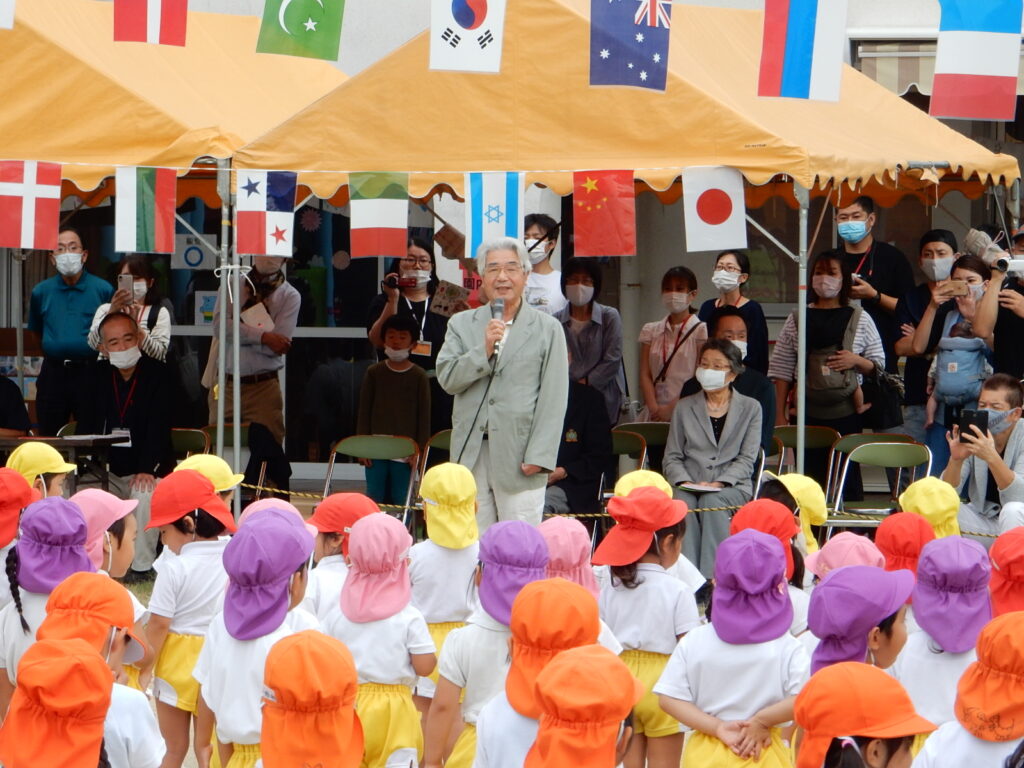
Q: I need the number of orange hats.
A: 7